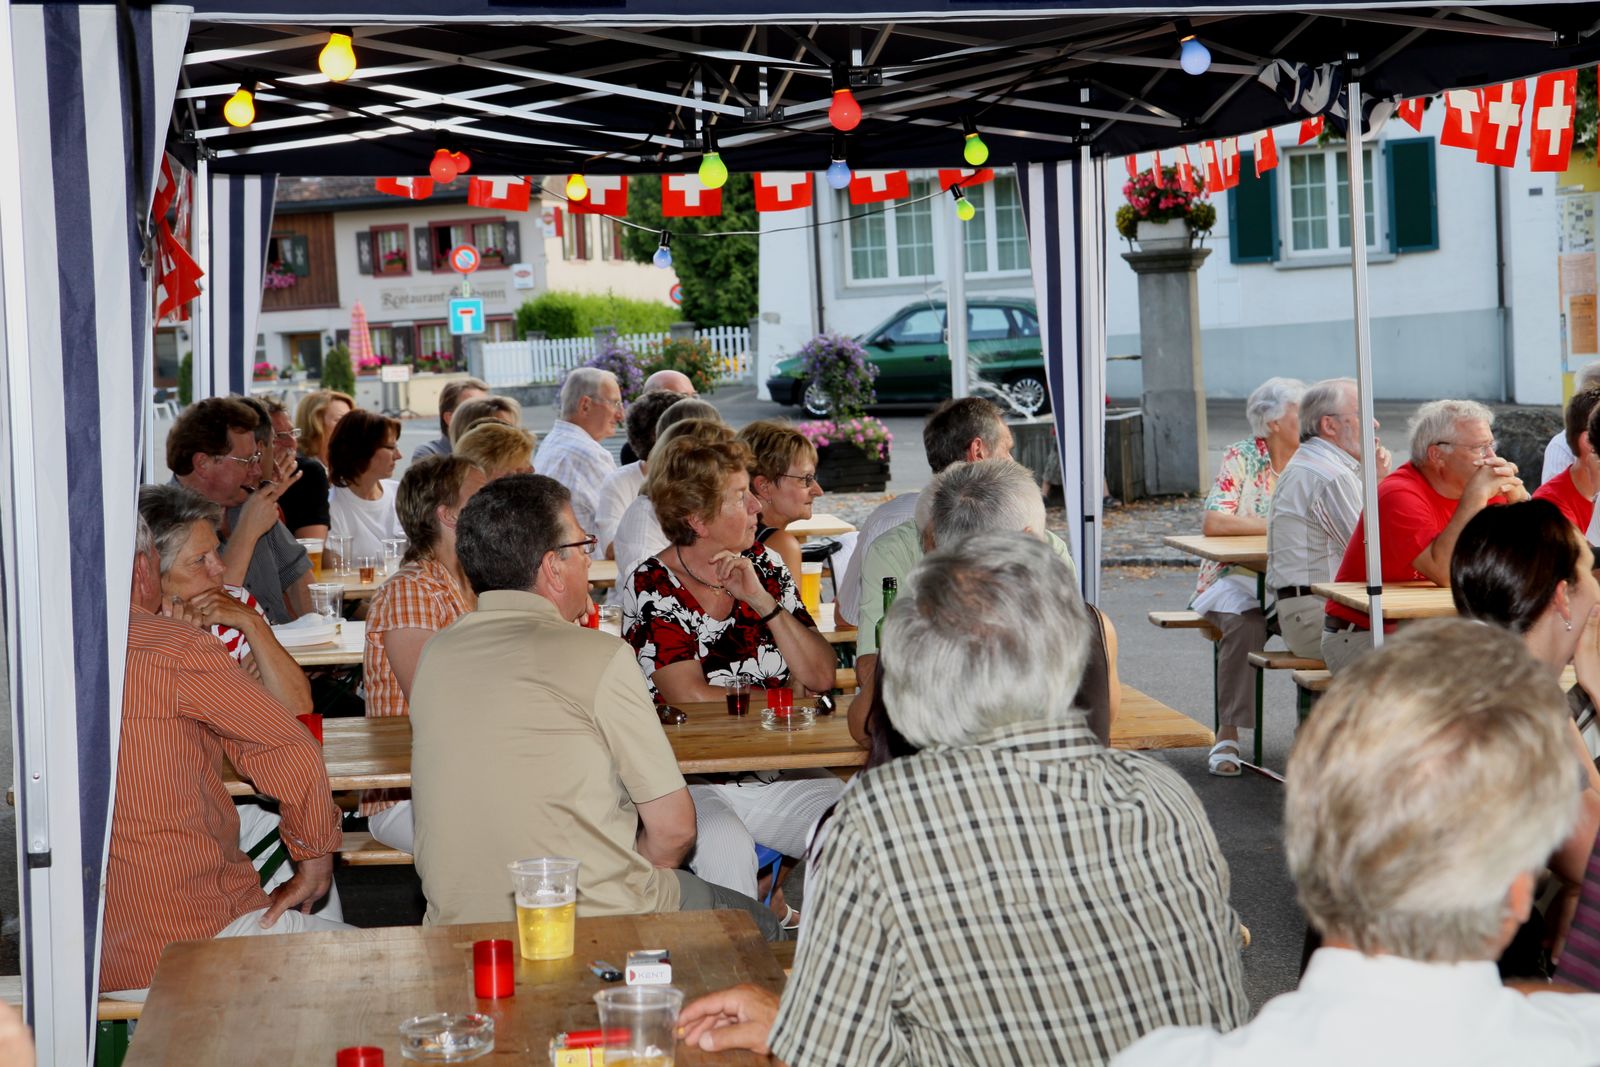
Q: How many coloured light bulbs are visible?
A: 12